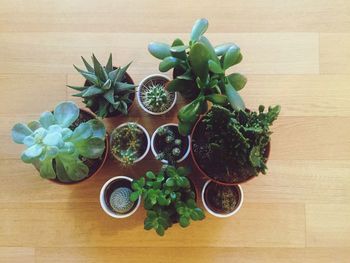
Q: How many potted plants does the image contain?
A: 10